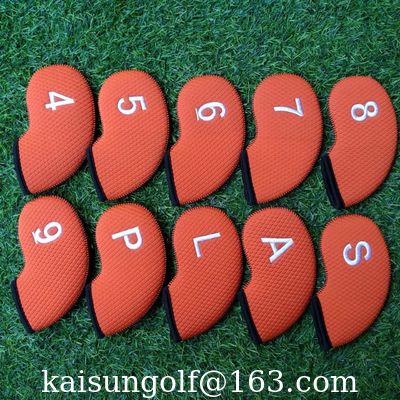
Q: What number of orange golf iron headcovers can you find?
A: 10